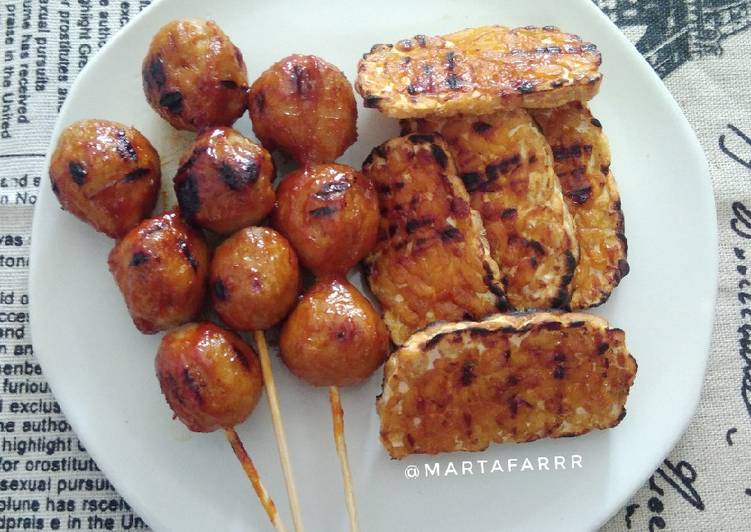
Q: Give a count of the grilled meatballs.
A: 9